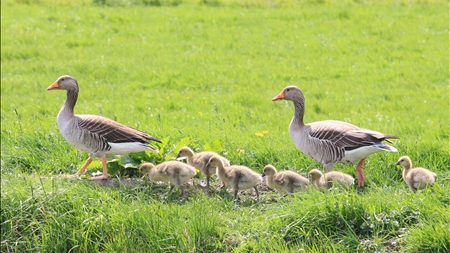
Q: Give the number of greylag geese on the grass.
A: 8